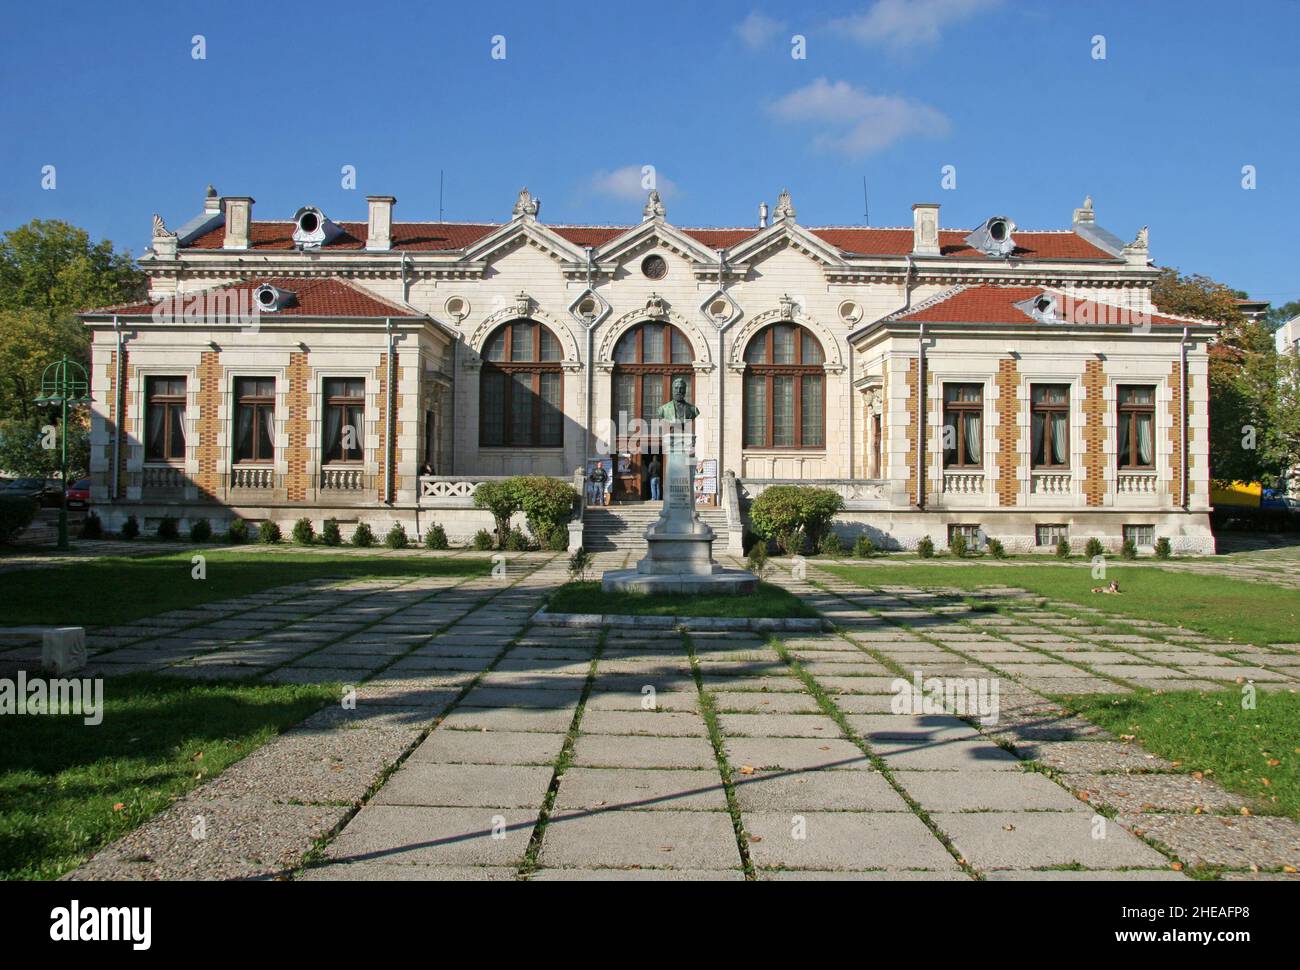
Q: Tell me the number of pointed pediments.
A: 3